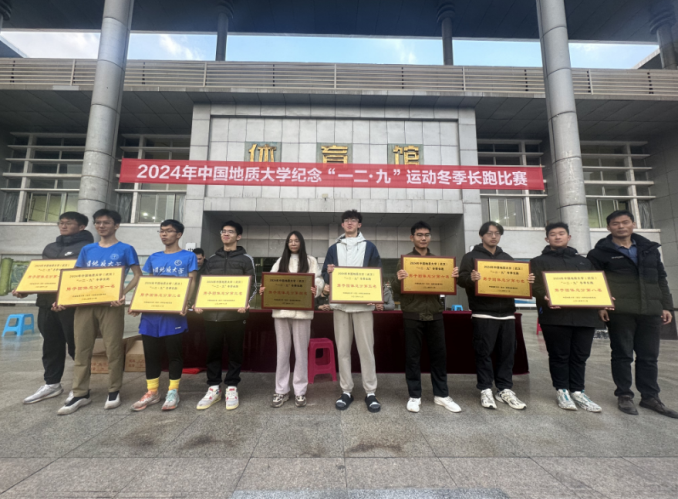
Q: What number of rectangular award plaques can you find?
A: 9